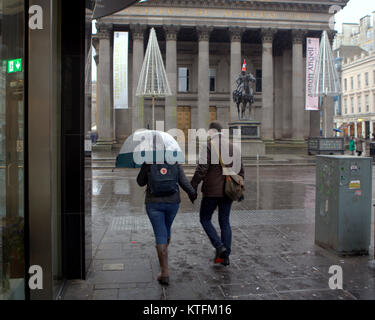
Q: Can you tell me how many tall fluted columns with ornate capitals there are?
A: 8